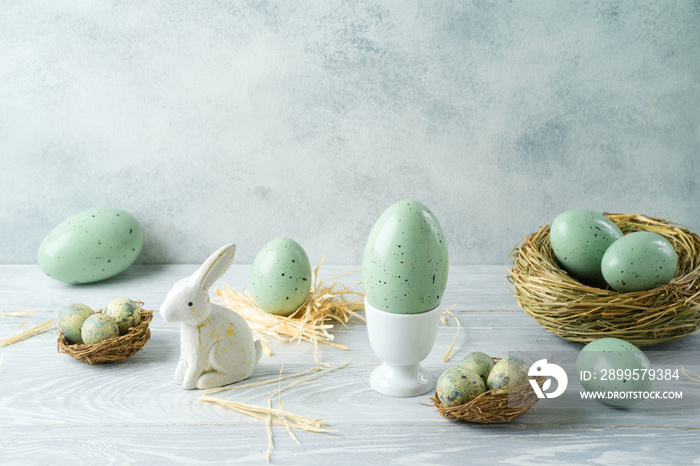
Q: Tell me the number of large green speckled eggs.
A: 6